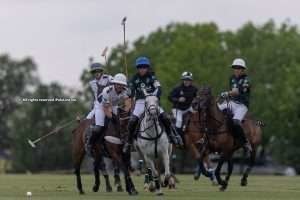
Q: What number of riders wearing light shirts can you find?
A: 2